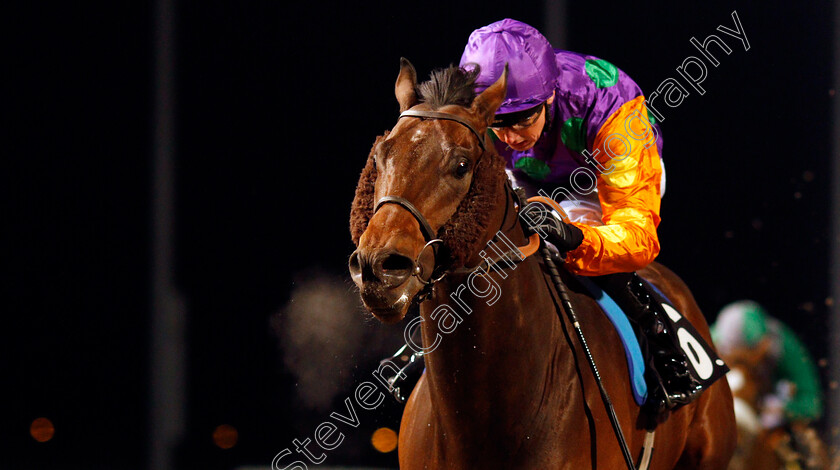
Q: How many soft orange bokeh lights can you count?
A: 3